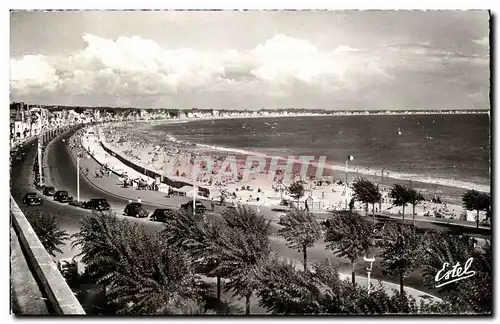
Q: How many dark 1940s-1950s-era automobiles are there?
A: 7